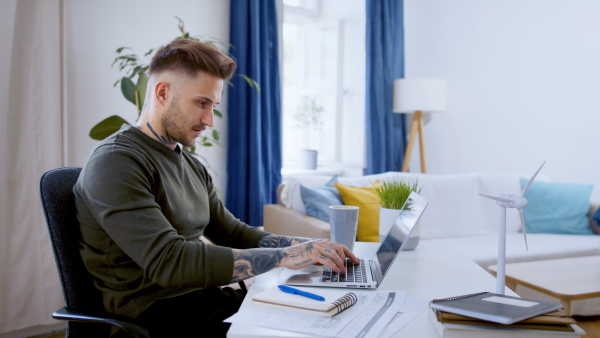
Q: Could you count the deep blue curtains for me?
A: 2